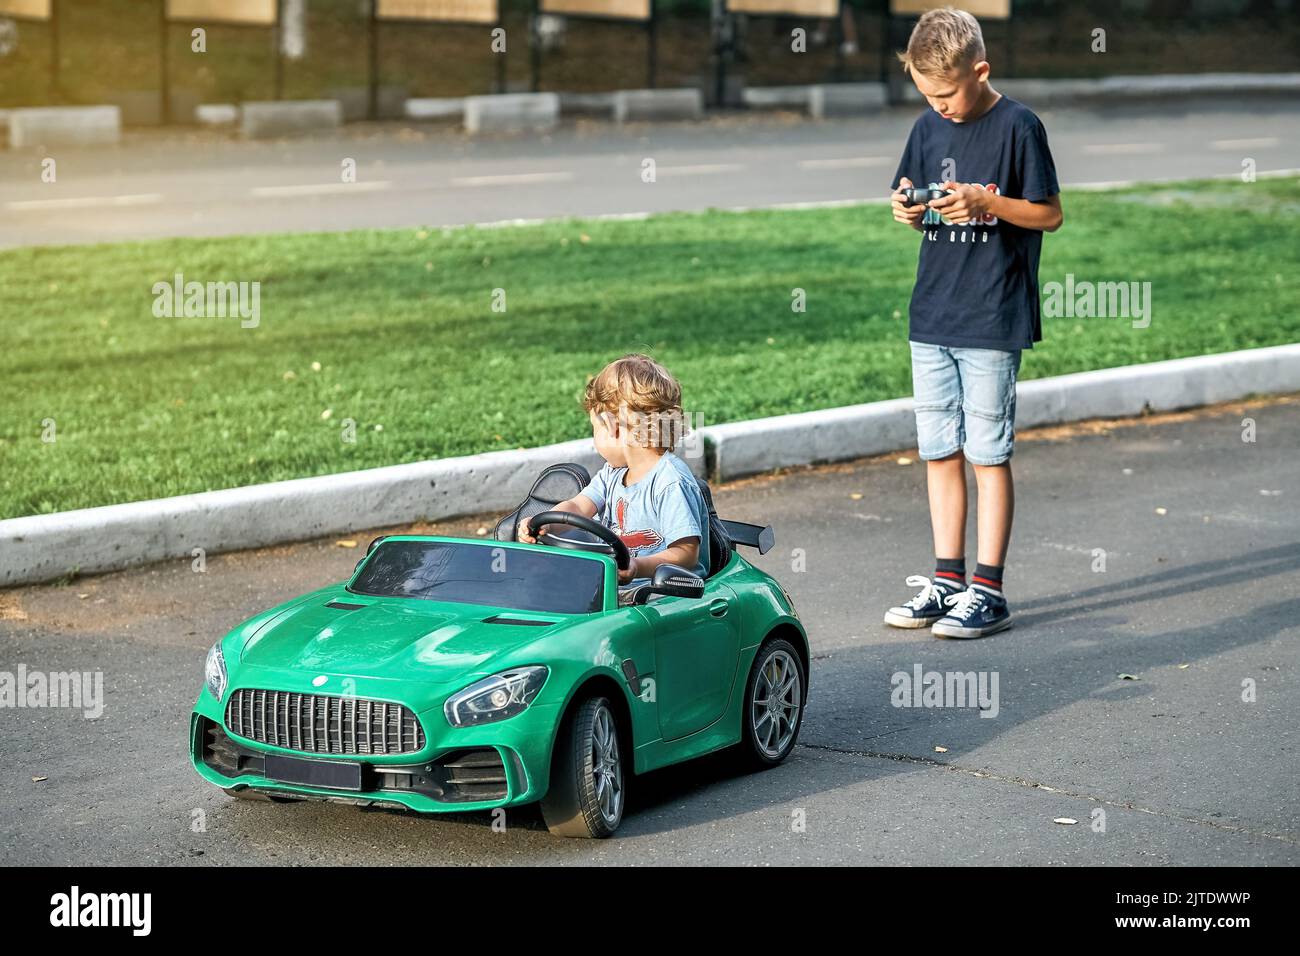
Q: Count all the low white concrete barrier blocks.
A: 5